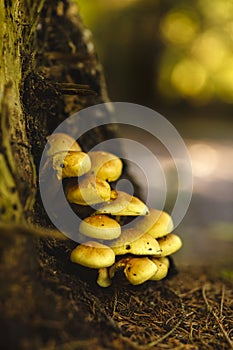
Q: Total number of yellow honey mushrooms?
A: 12